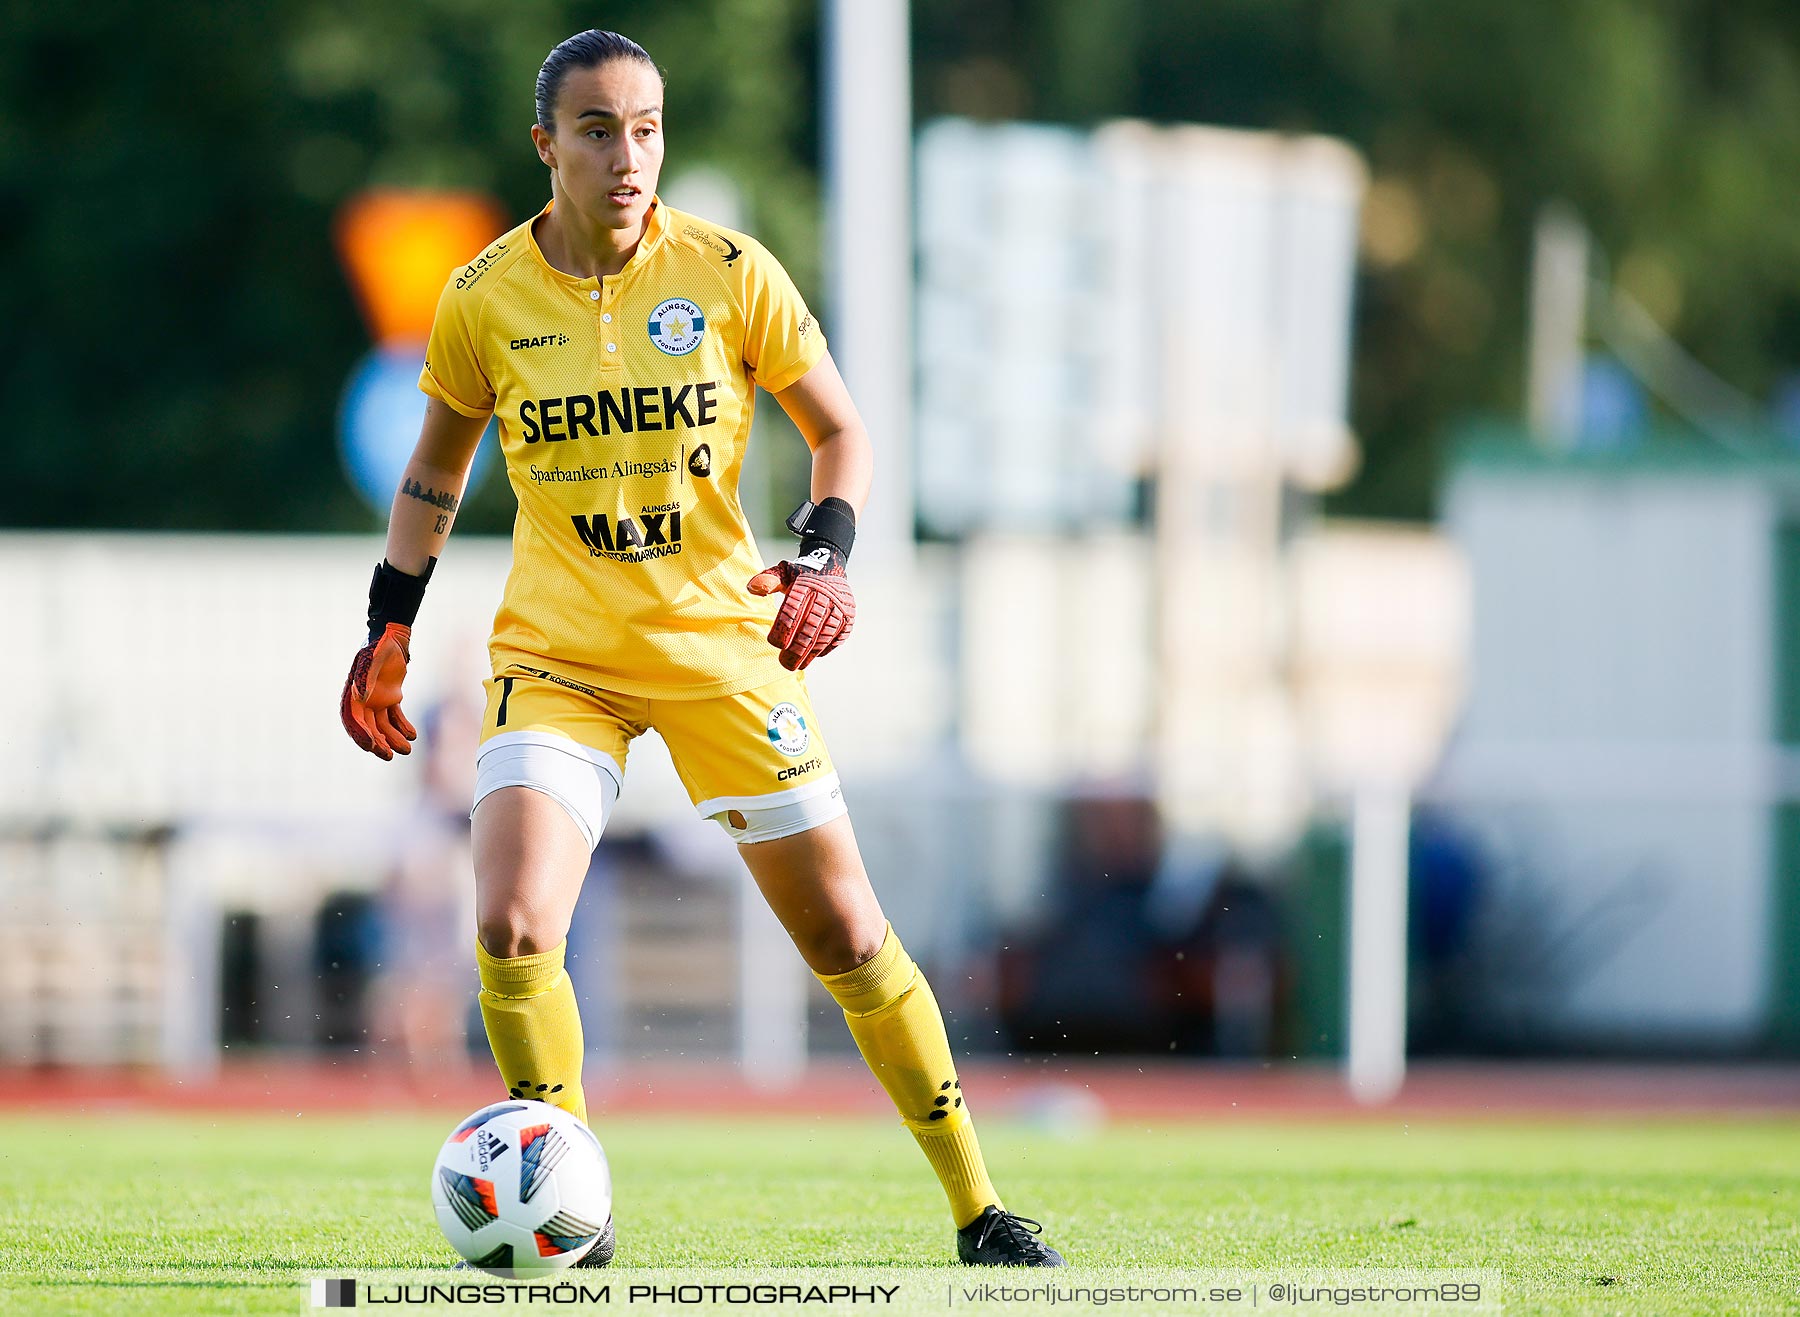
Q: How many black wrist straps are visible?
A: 2